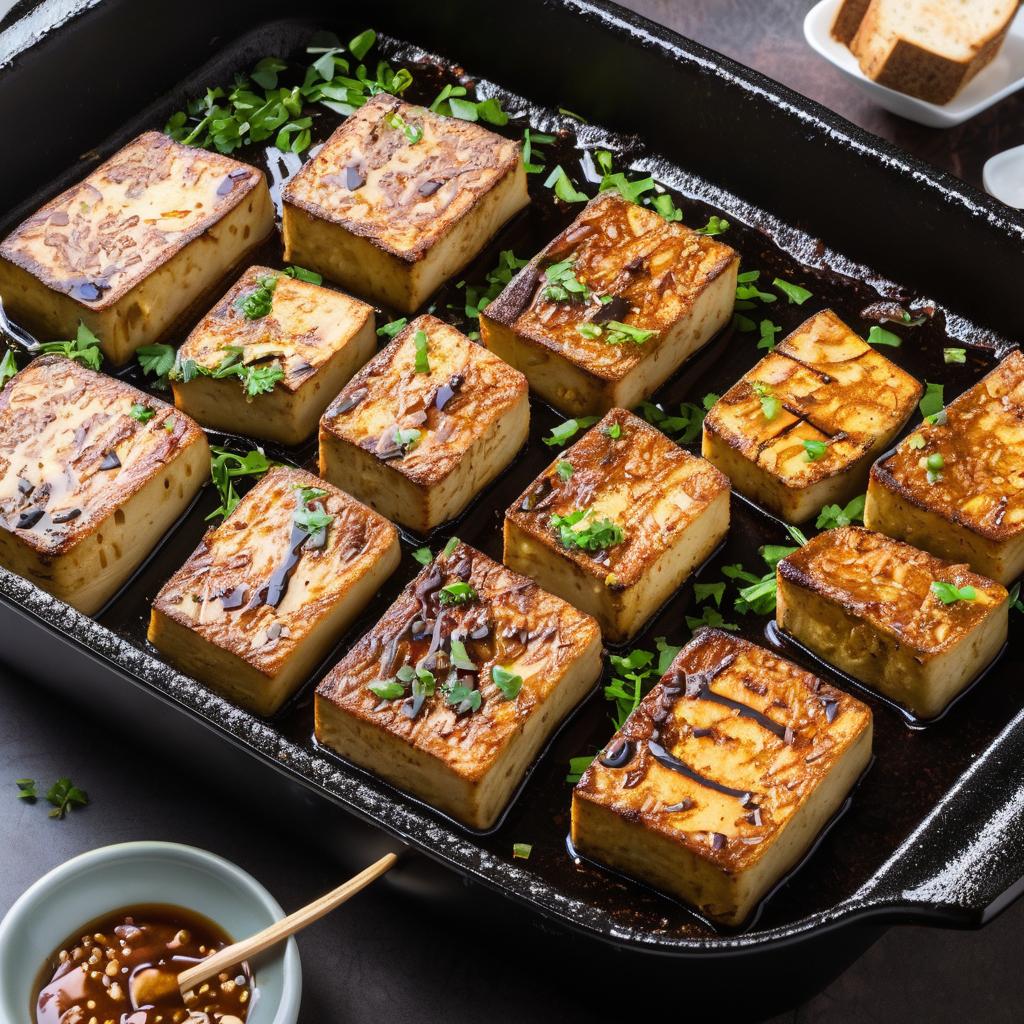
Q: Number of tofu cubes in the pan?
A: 13